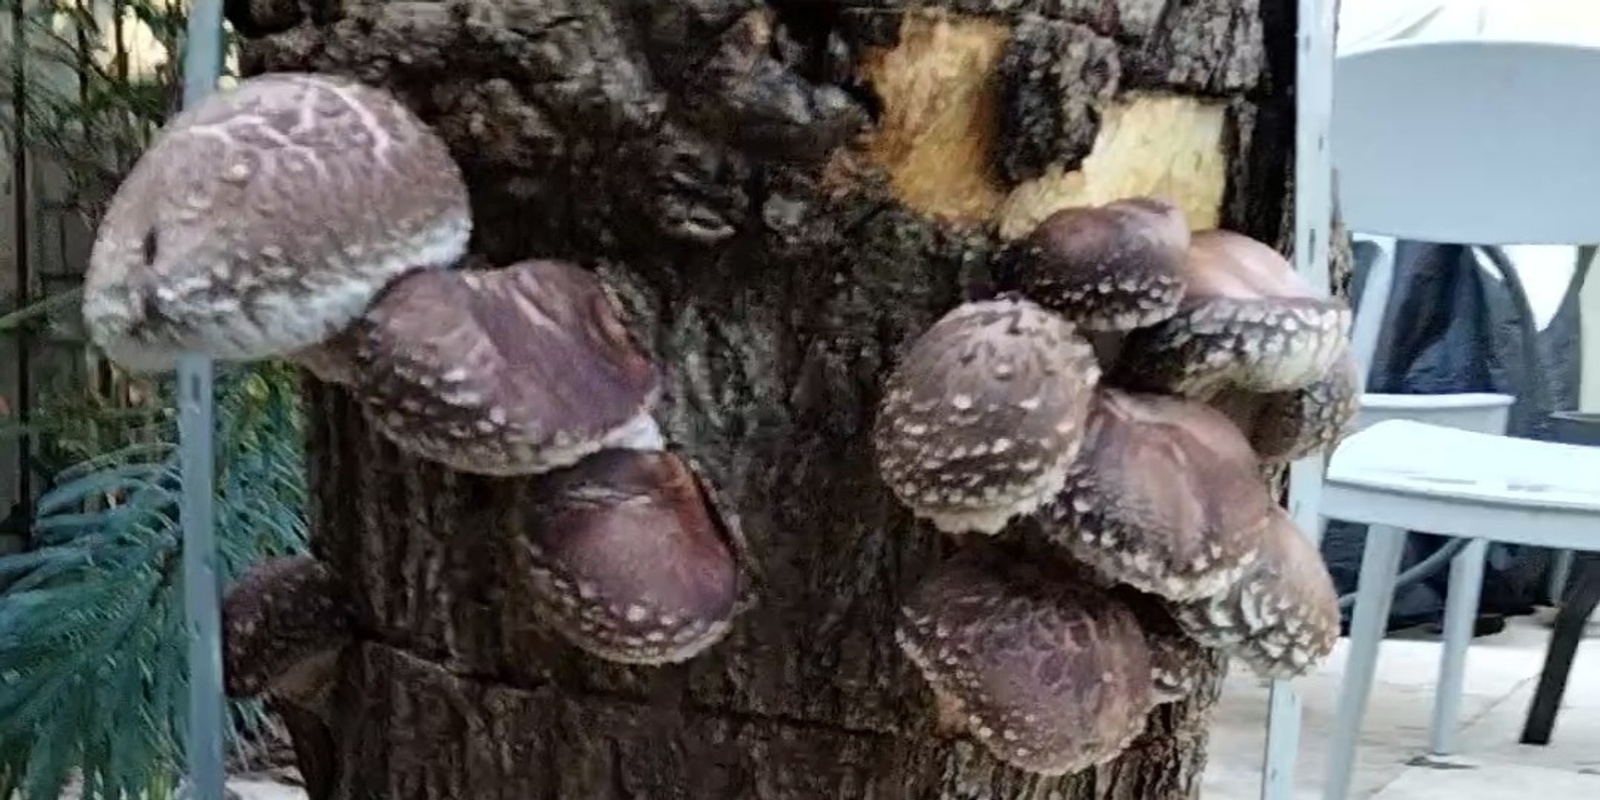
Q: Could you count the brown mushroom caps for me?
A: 12